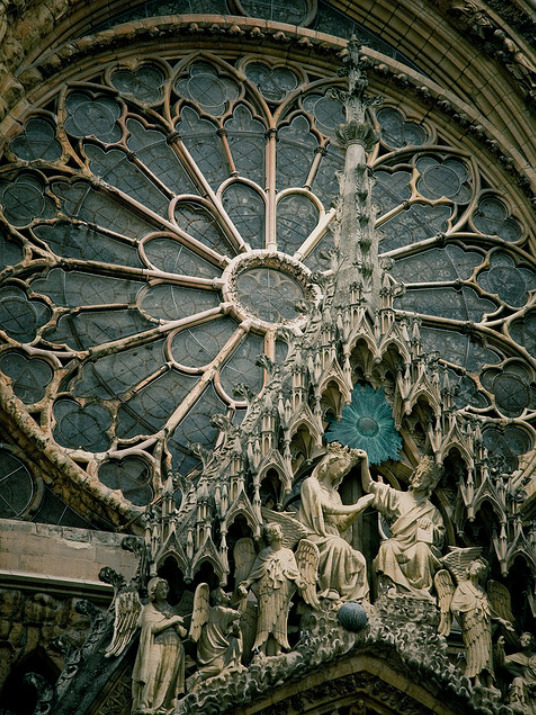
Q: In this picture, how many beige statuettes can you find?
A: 7